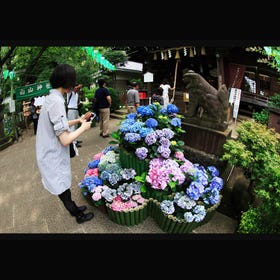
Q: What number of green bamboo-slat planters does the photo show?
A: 3